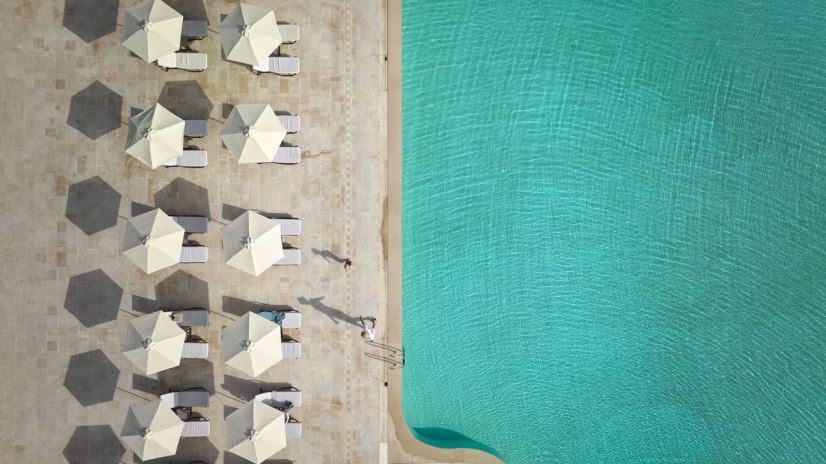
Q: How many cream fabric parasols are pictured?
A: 10